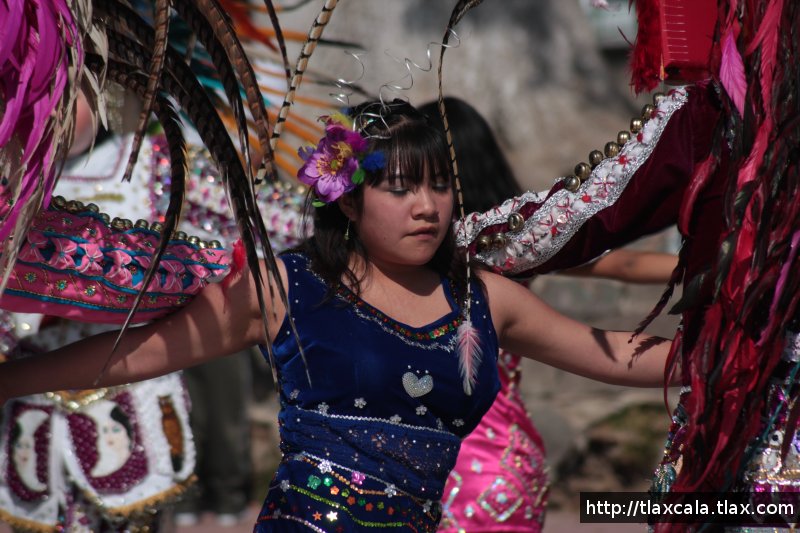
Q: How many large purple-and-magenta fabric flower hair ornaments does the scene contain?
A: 1